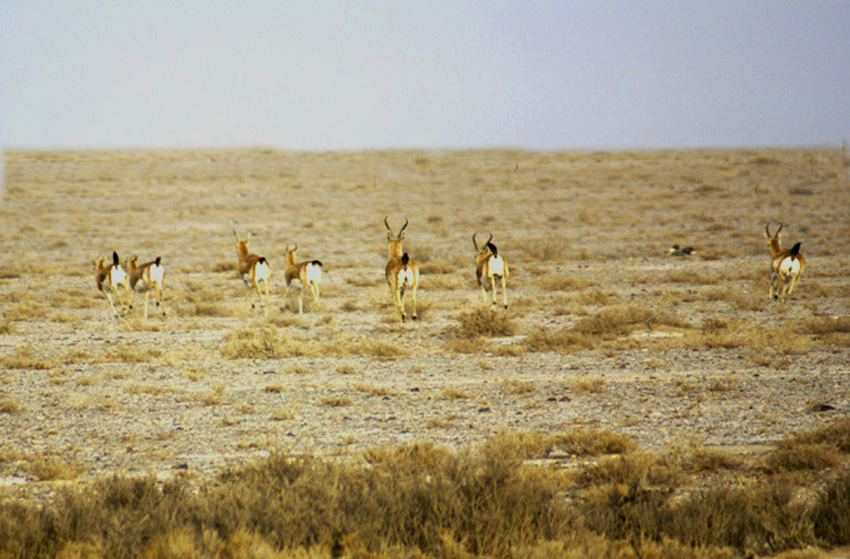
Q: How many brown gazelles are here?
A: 7